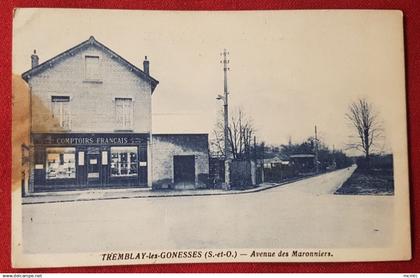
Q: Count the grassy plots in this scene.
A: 1